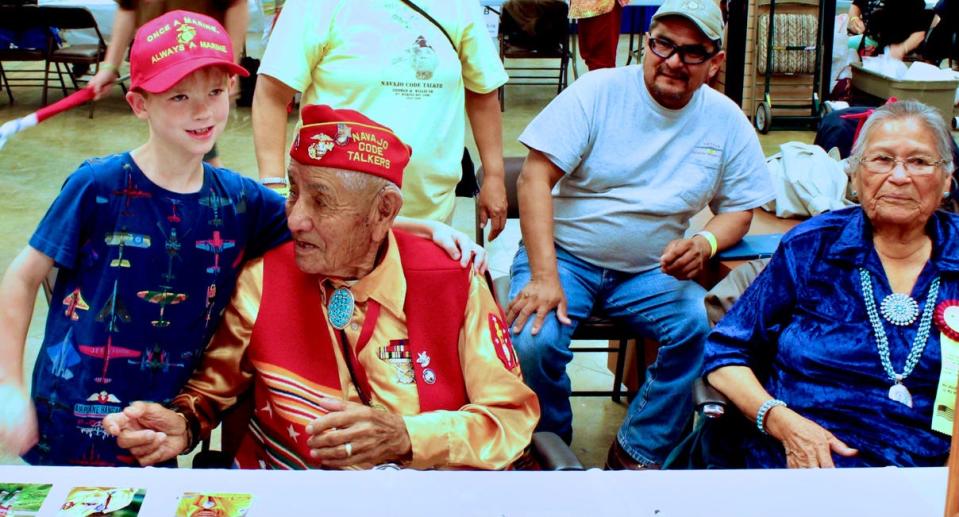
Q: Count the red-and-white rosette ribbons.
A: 1